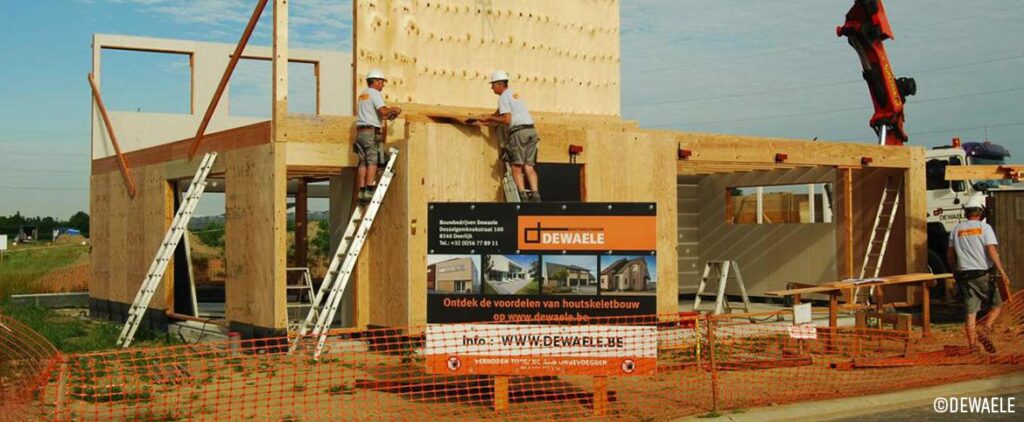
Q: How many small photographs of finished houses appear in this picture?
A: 4